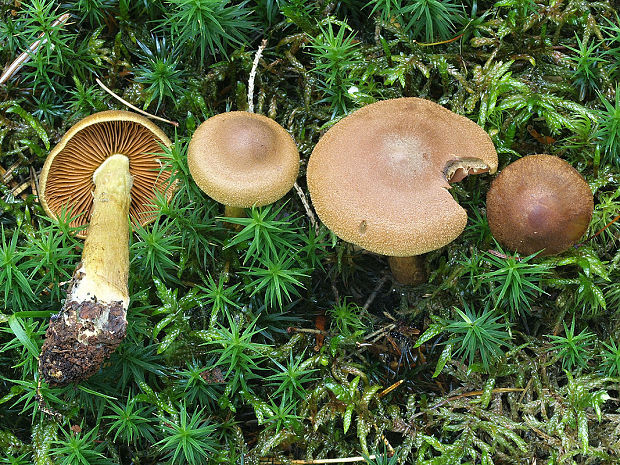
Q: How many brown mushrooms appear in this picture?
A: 4